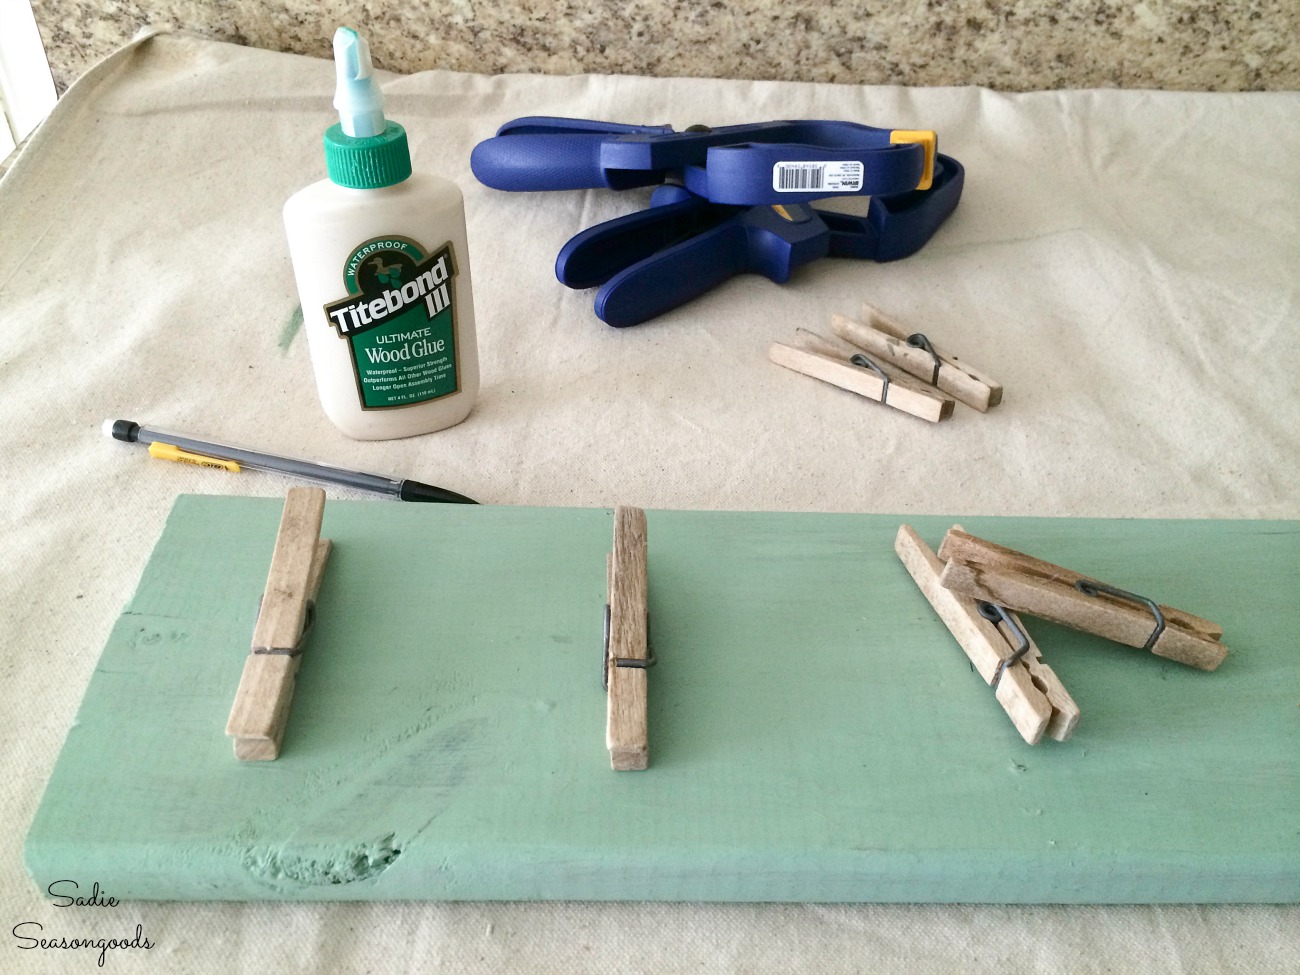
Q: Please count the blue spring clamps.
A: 2